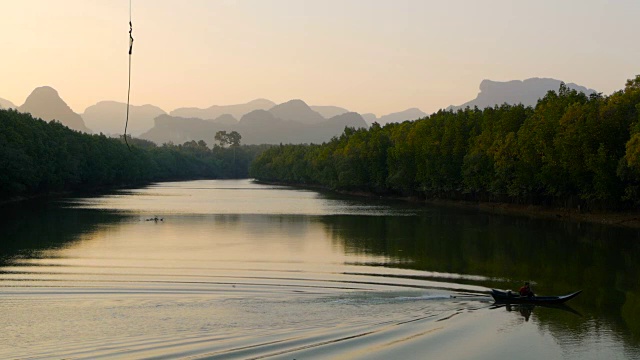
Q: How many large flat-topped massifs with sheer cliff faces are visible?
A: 1